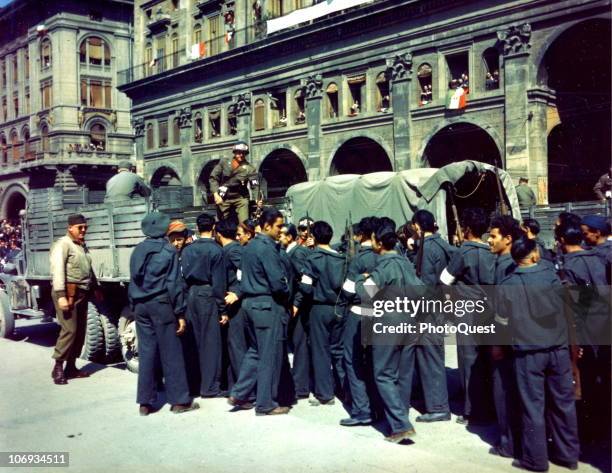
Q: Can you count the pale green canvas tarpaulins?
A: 1